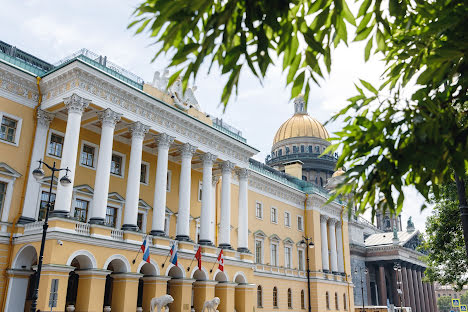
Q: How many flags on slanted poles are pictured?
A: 4